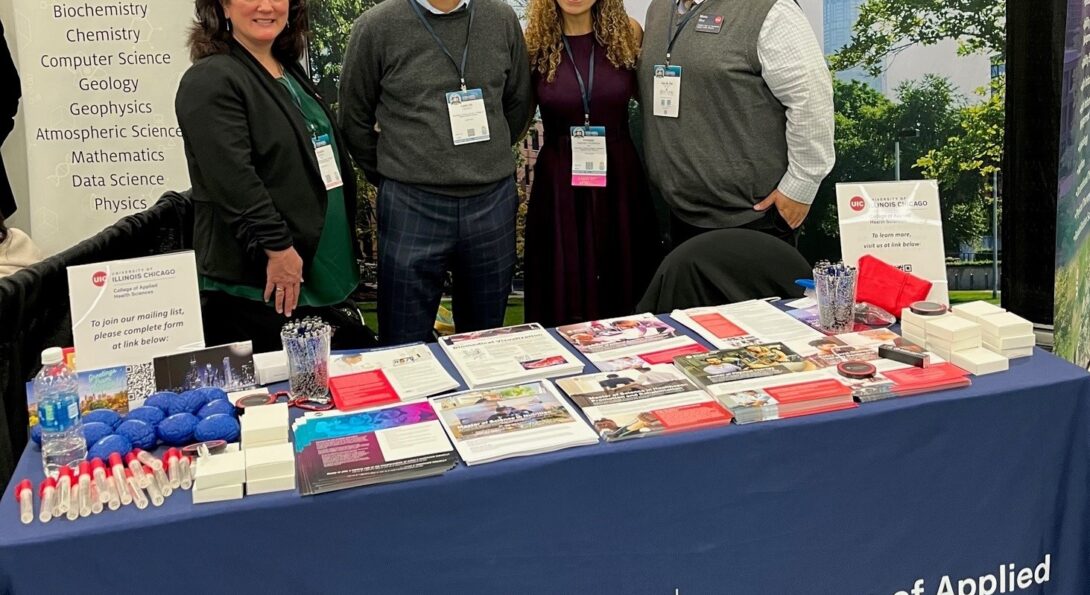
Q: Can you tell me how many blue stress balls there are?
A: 12